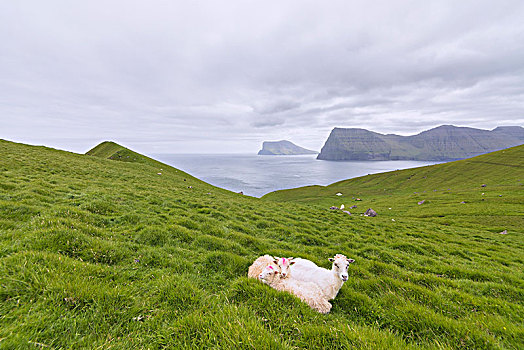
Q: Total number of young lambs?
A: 2